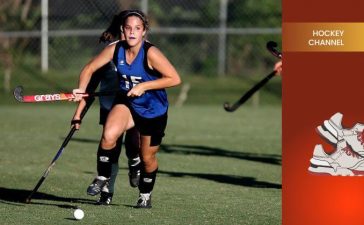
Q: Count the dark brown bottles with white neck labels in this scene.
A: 0